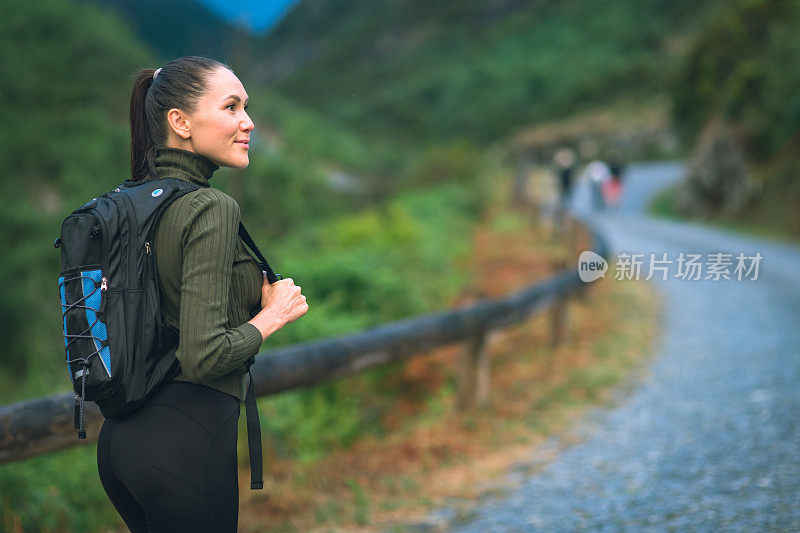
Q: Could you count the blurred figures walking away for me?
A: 3